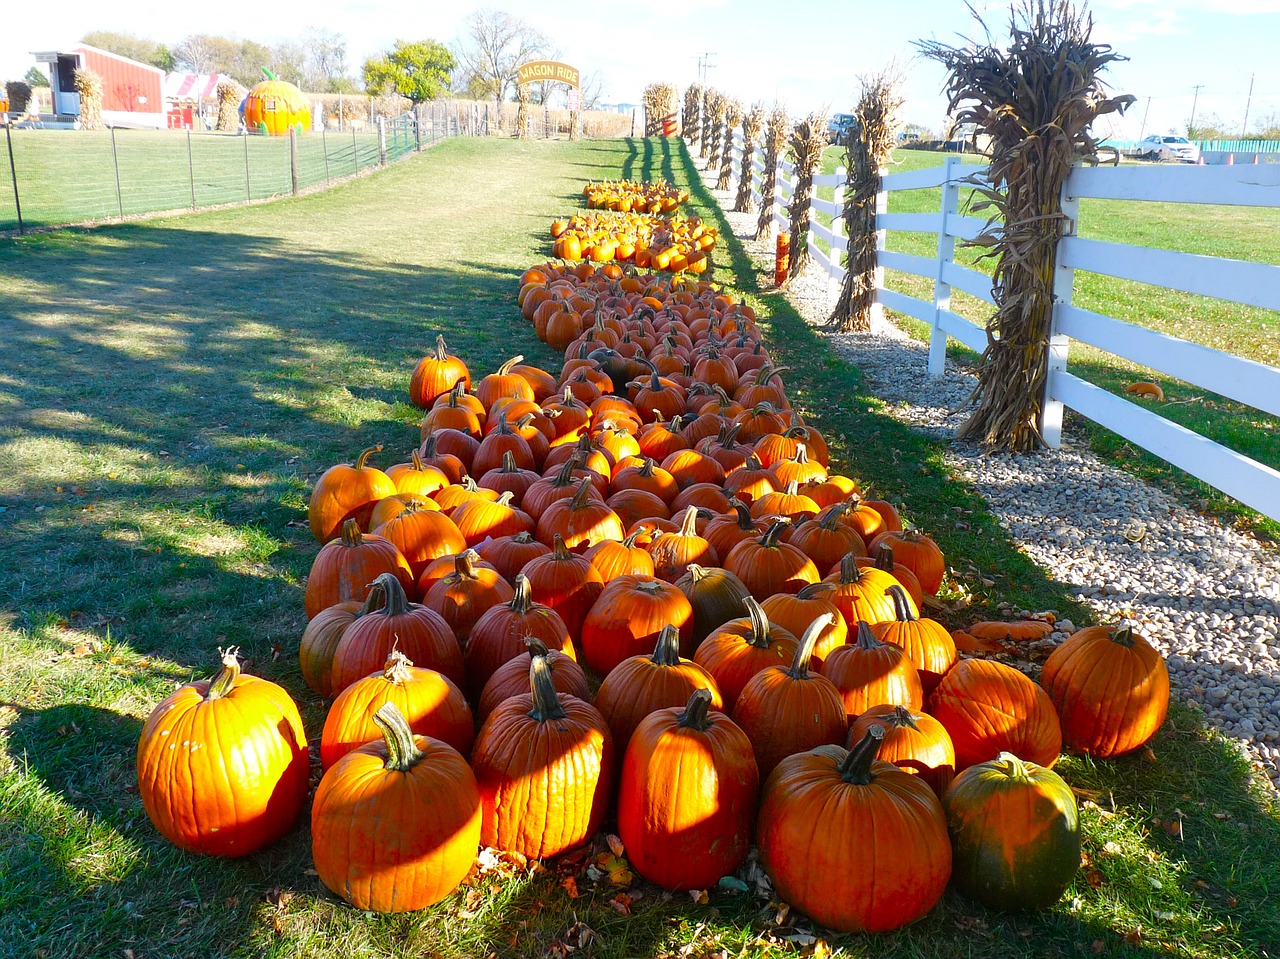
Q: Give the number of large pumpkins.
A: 1